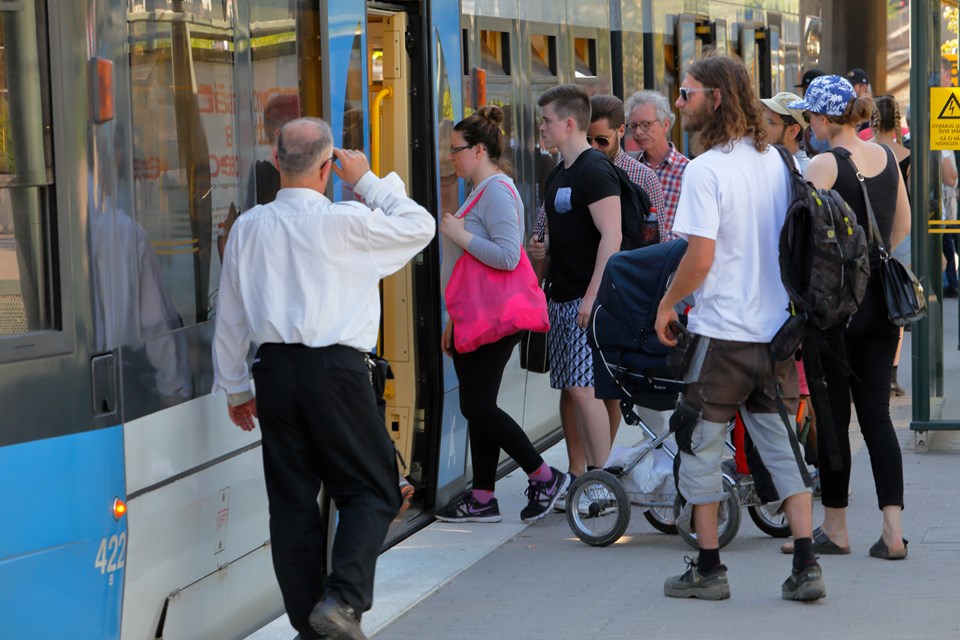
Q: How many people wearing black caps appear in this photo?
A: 2